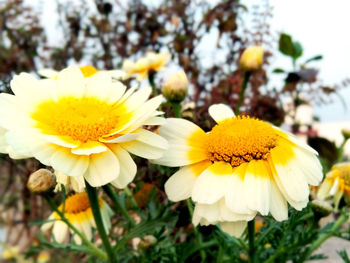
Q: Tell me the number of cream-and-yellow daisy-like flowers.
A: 6